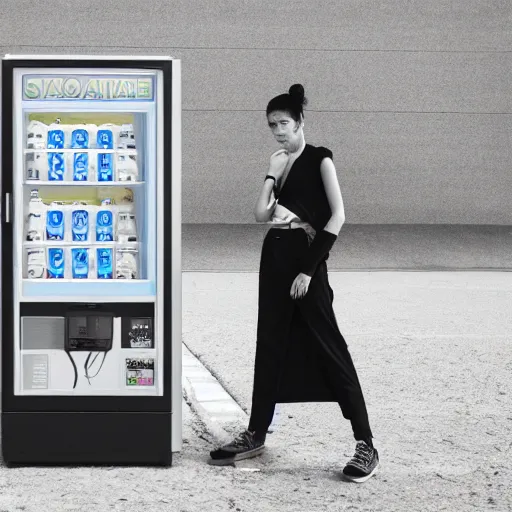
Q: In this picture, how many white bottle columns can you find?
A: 2